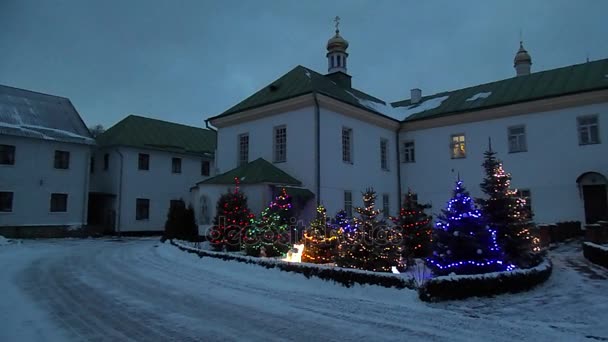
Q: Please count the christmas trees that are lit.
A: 8